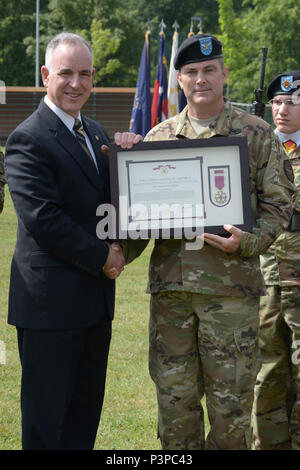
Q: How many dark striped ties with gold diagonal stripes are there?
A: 1